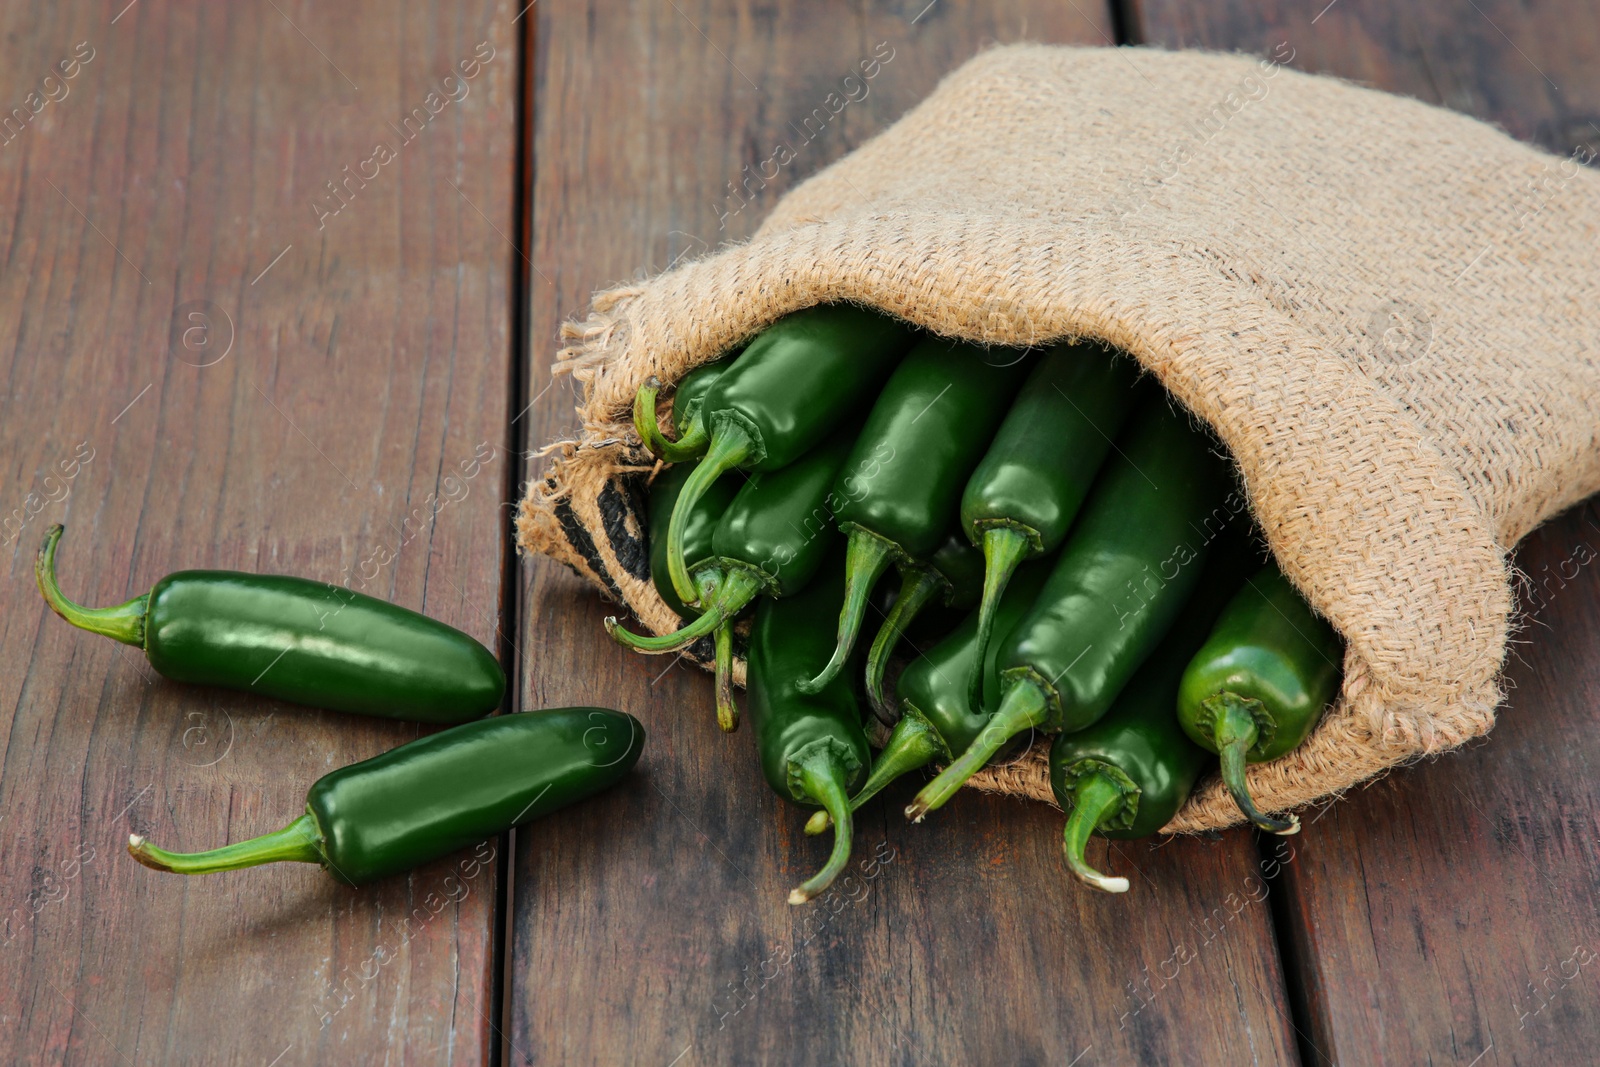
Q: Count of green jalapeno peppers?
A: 14